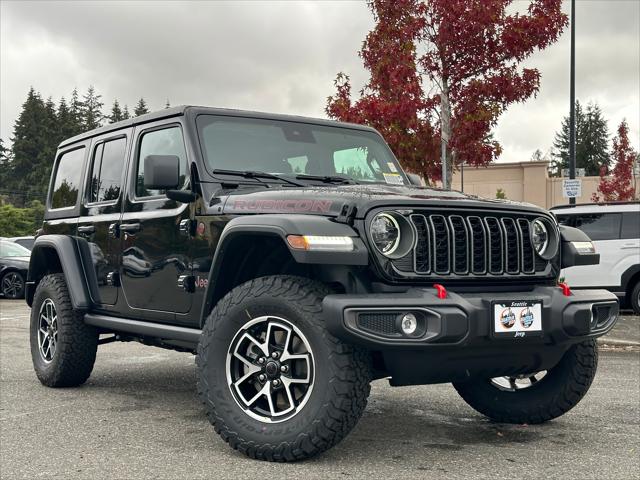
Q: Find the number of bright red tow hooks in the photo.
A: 2